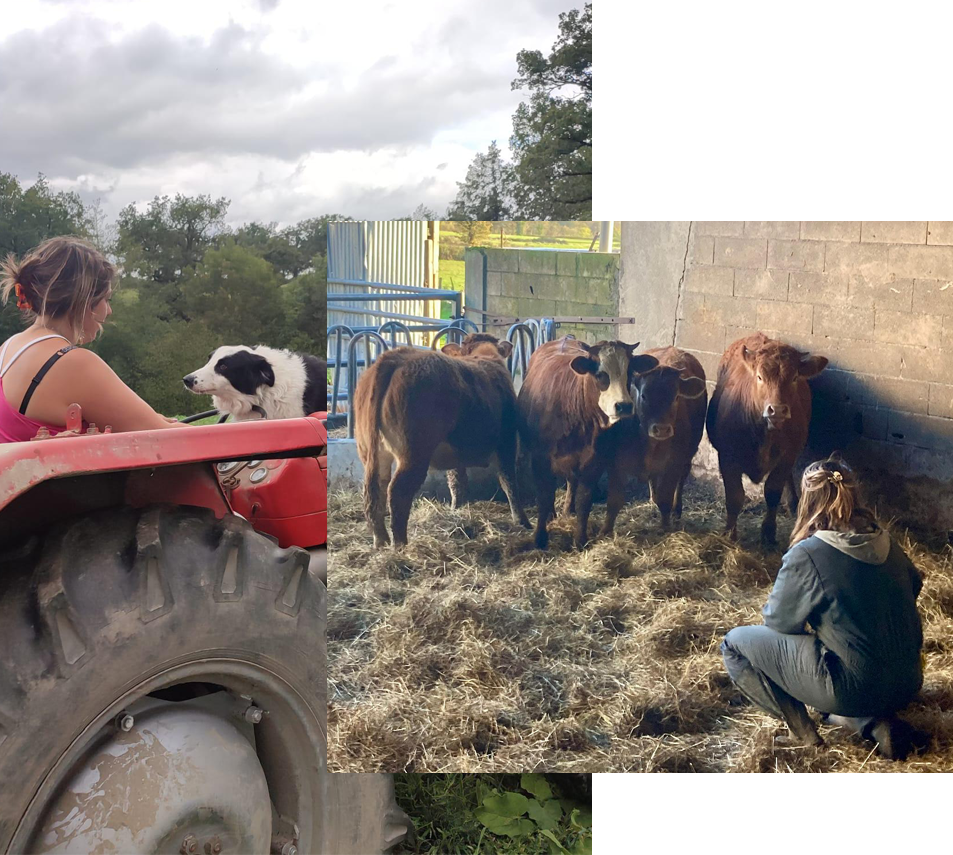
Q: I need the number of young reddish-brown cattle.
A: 4